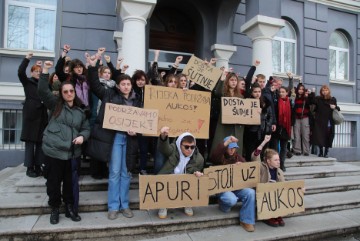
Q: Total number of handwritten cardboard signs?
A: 7